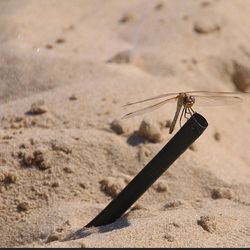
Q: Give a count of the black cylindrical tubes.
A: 1